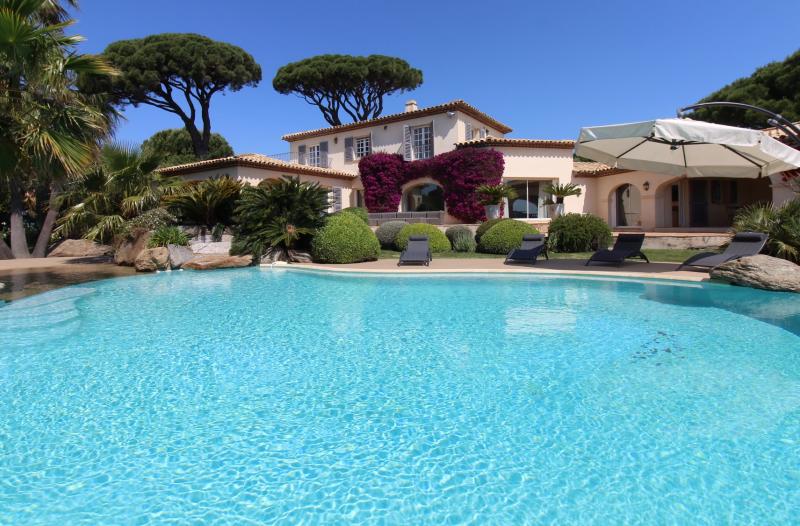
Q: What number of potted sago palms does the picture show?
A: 2